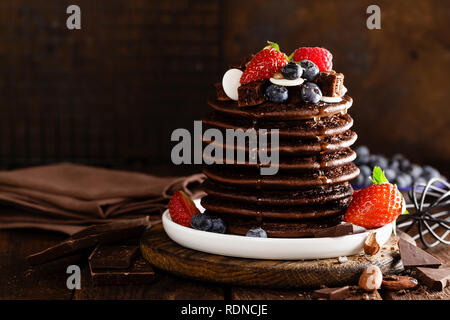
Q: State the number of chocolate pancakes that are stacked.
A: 8